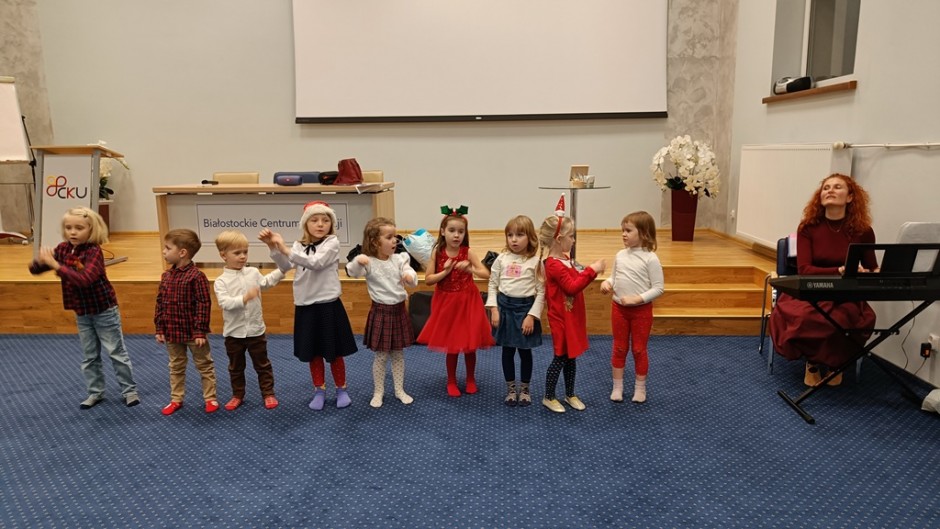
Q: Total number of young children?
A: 9